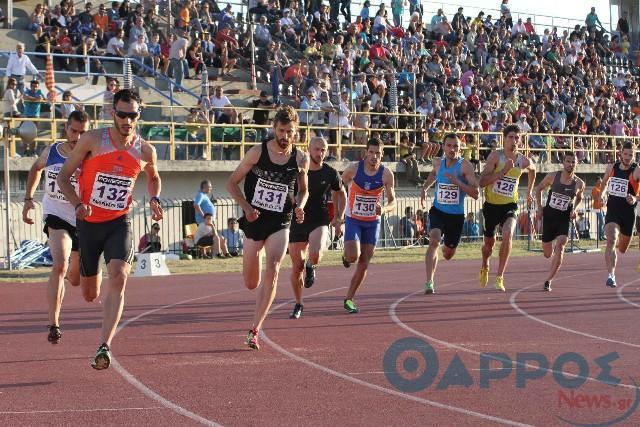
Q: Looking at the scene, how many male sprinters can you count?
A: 9